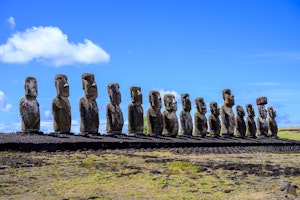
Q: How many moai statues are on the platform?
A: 15